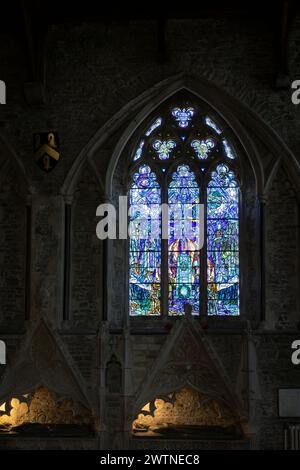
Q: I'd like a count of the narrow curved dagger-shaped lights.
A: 4